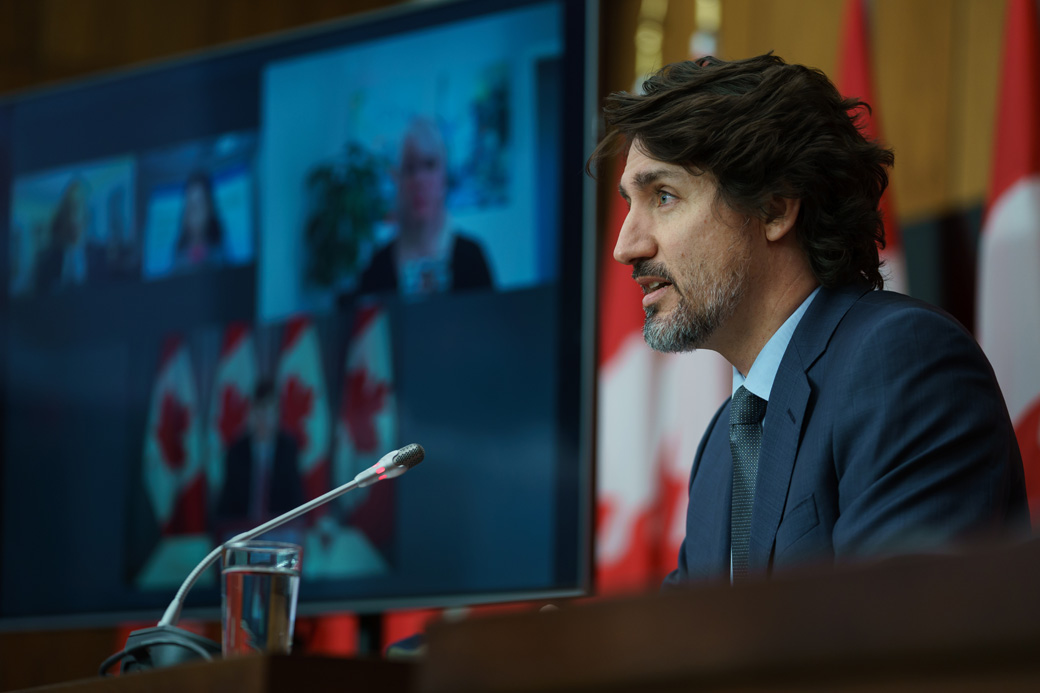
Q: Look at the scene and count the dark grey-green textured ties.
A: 1